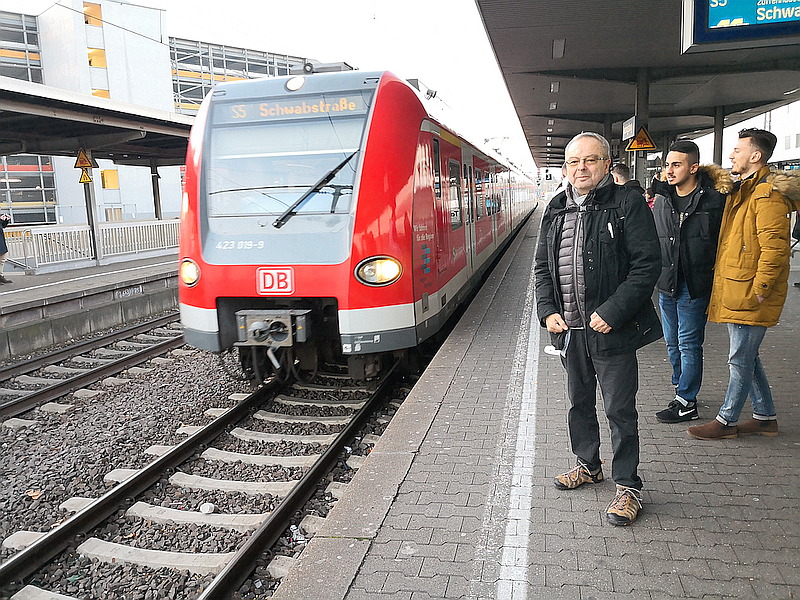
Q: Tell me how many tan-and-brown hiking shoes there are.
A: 2